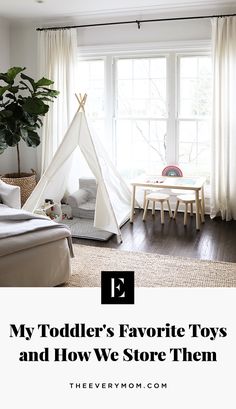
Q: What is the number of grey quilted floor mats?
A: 1